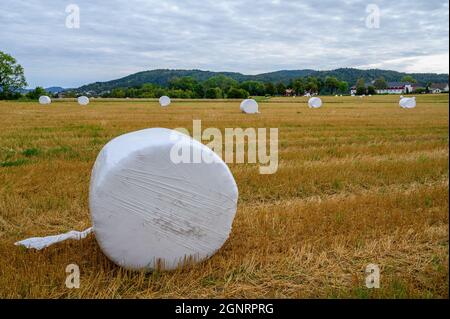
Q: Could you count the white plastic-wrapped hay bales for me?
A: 7